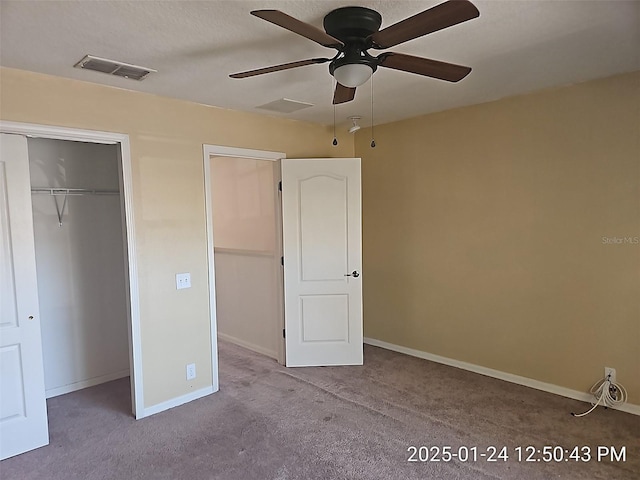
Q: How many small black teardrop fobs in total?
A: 2